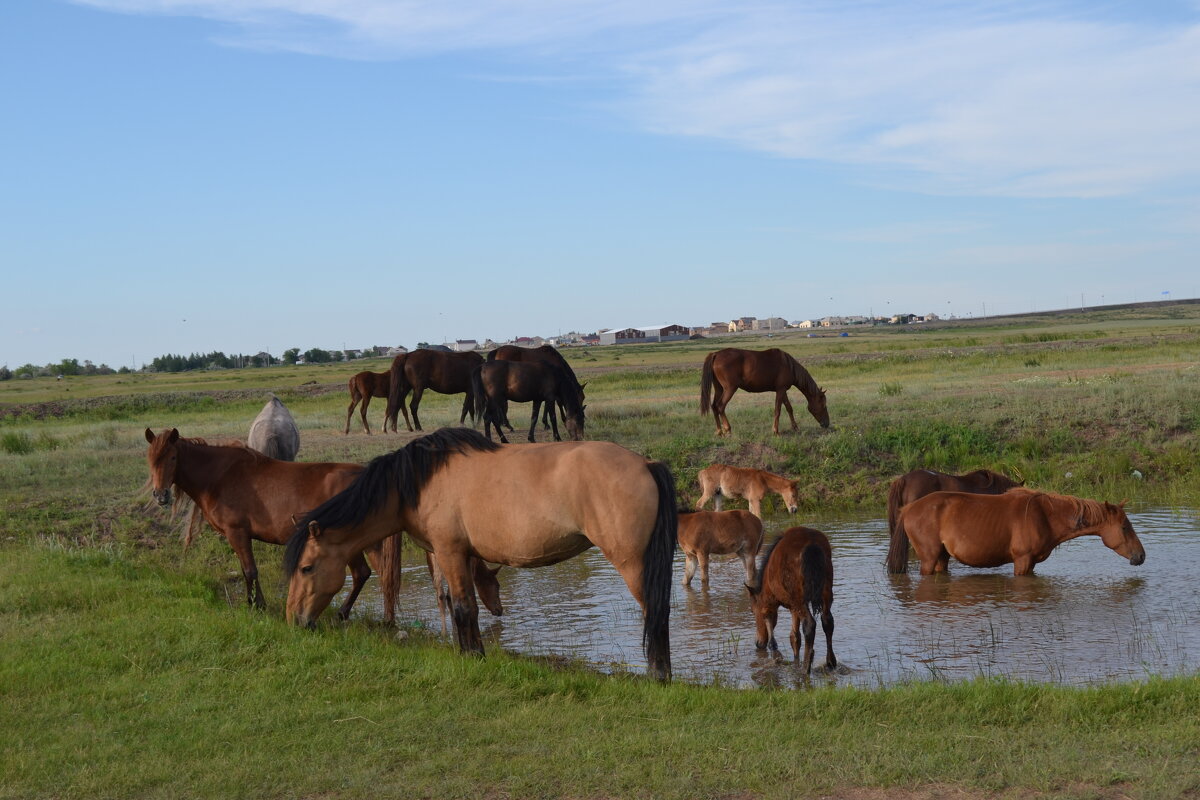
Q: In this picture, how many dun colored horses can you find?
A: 1